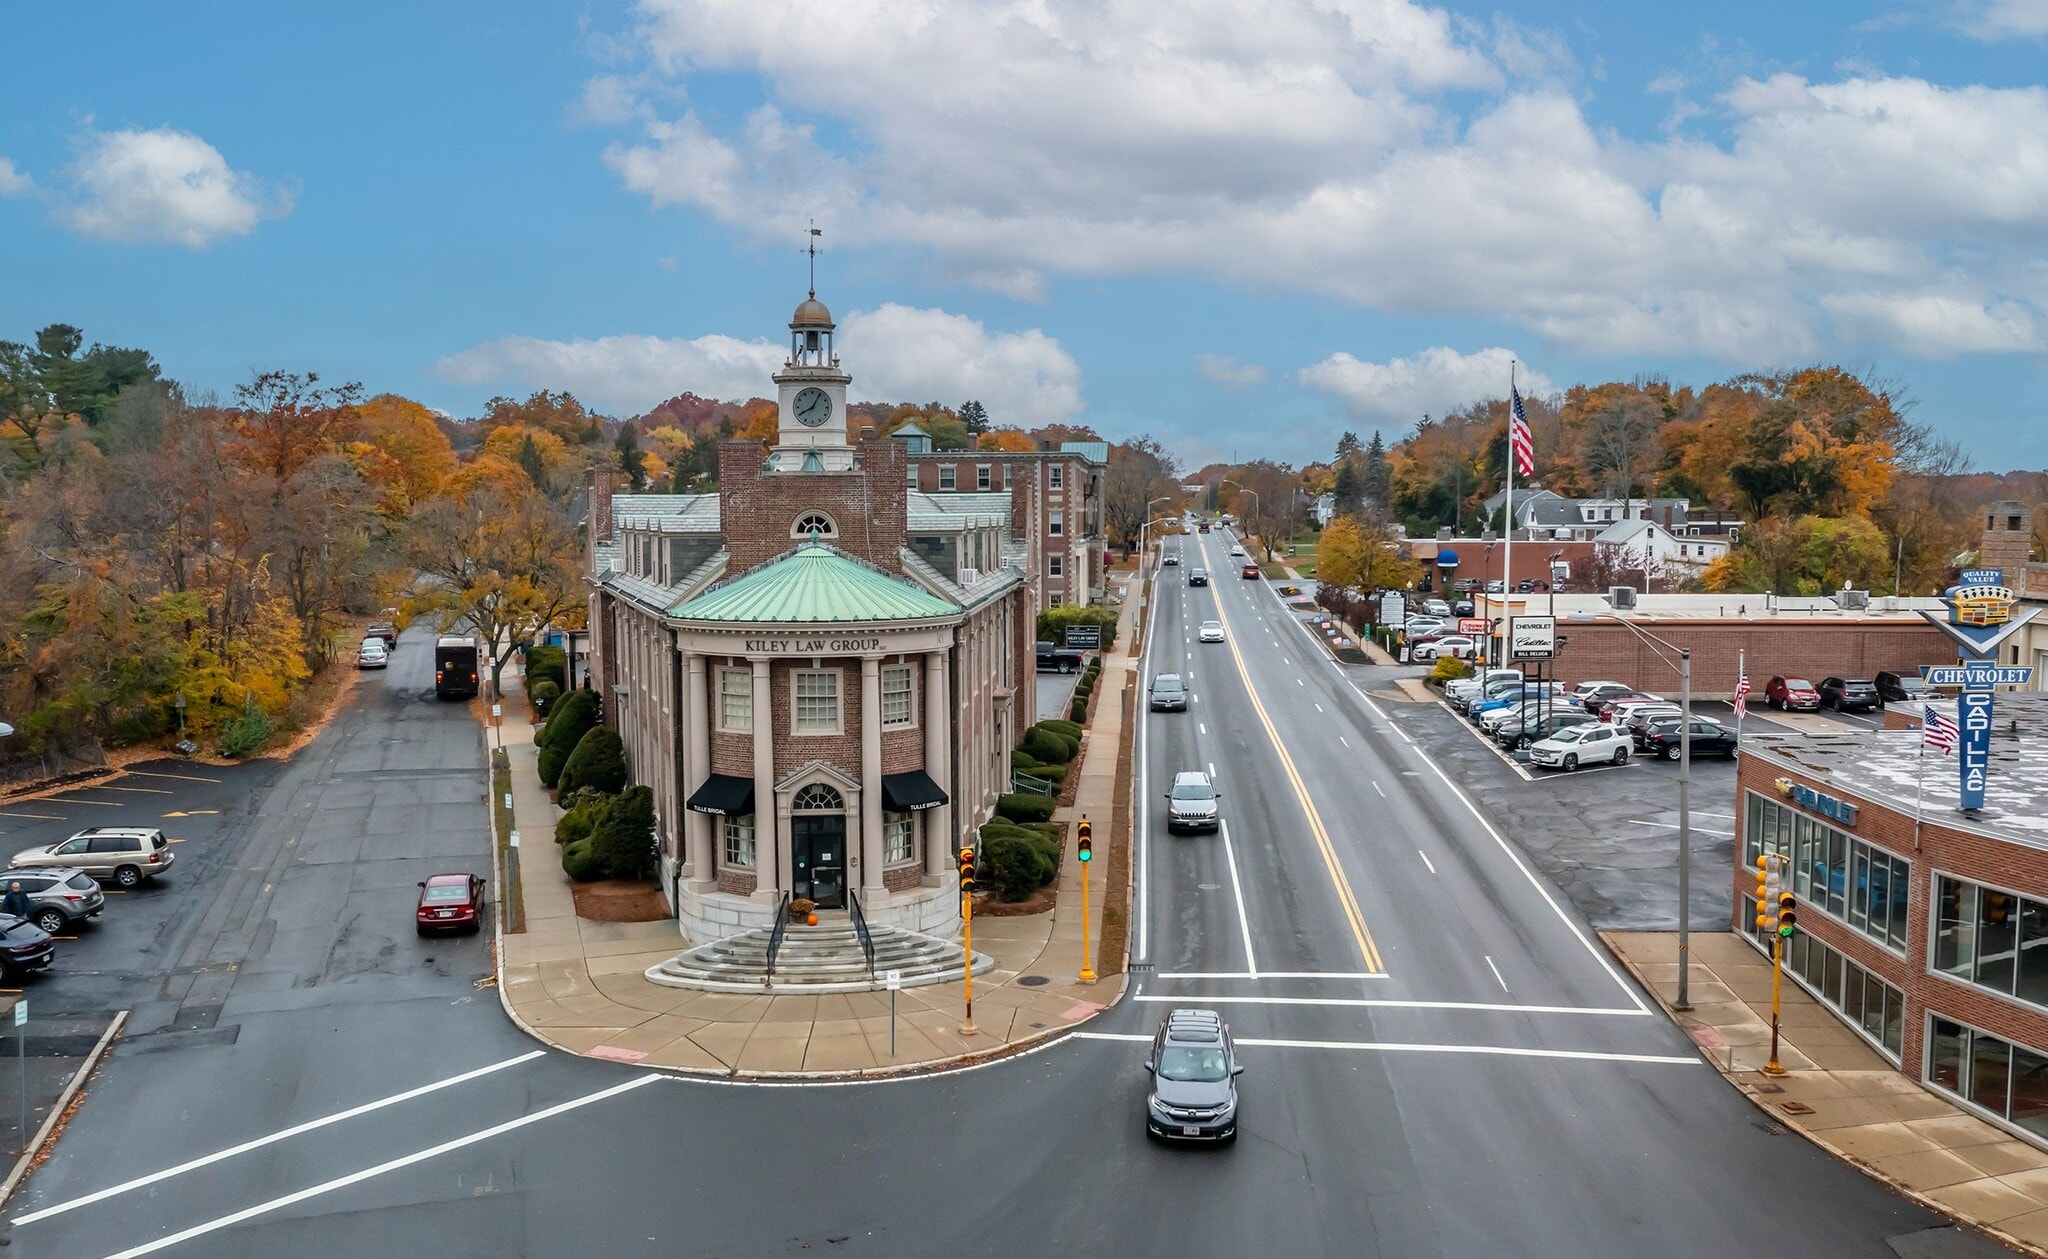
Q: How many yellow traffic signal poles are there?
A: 3